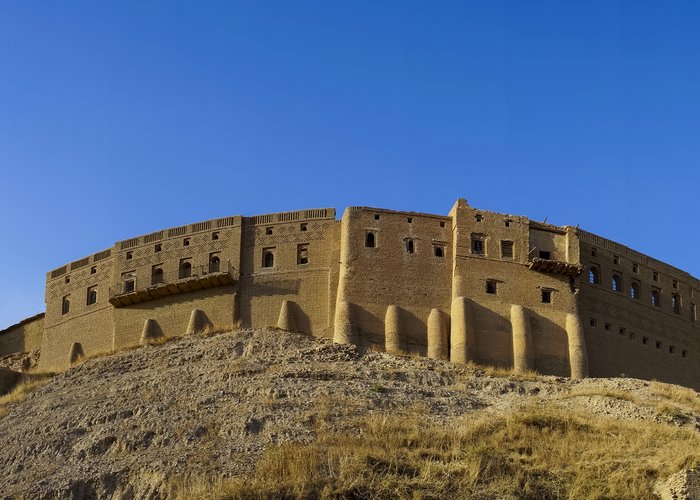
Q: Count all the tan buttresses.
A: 10